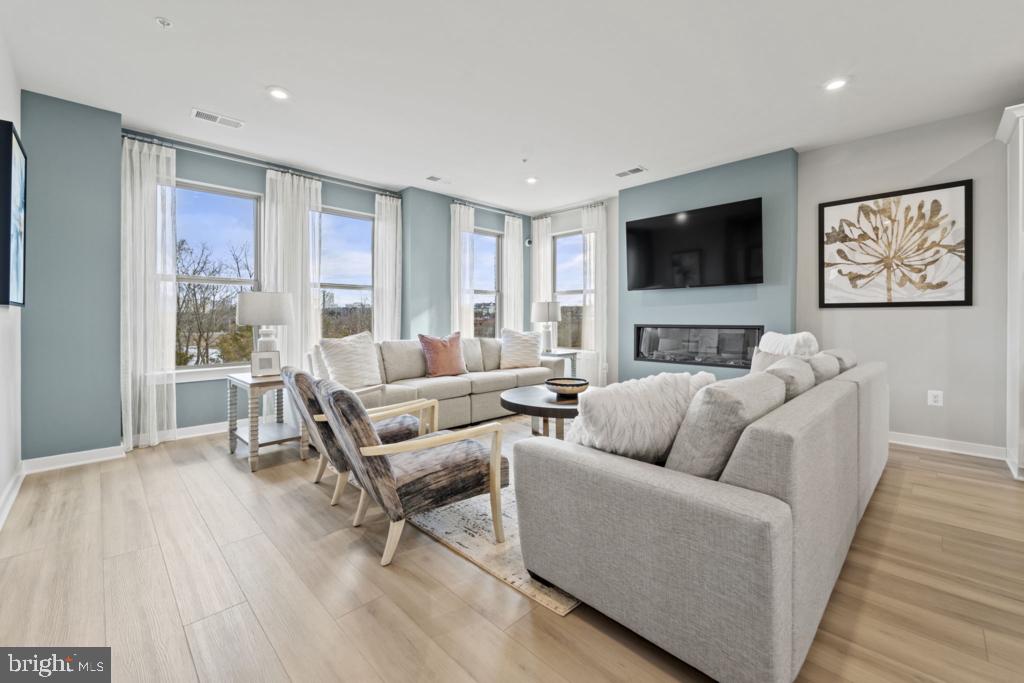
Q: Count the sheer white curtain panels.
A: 7